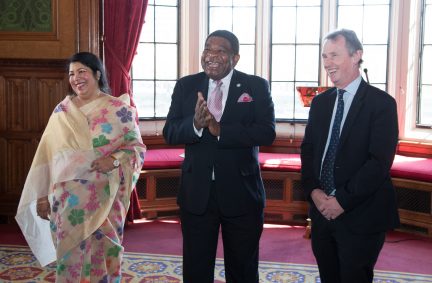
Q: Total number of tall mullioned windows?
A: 5